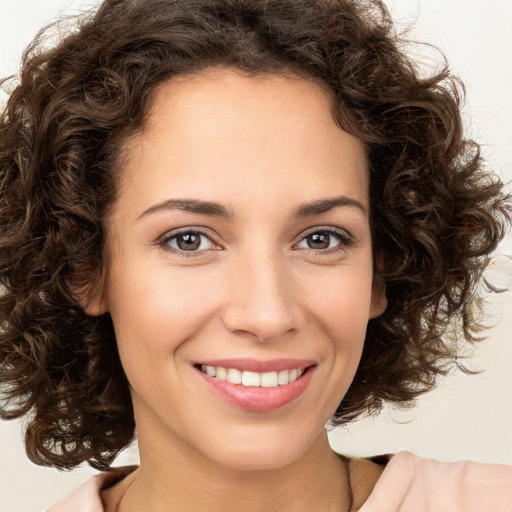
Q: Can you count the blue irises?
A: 0